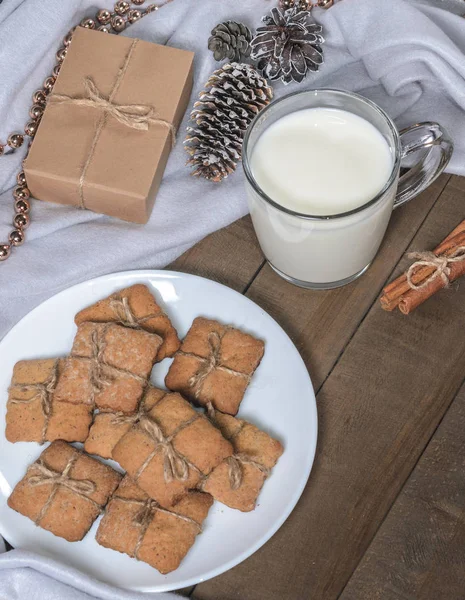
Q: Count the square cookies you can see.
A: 9